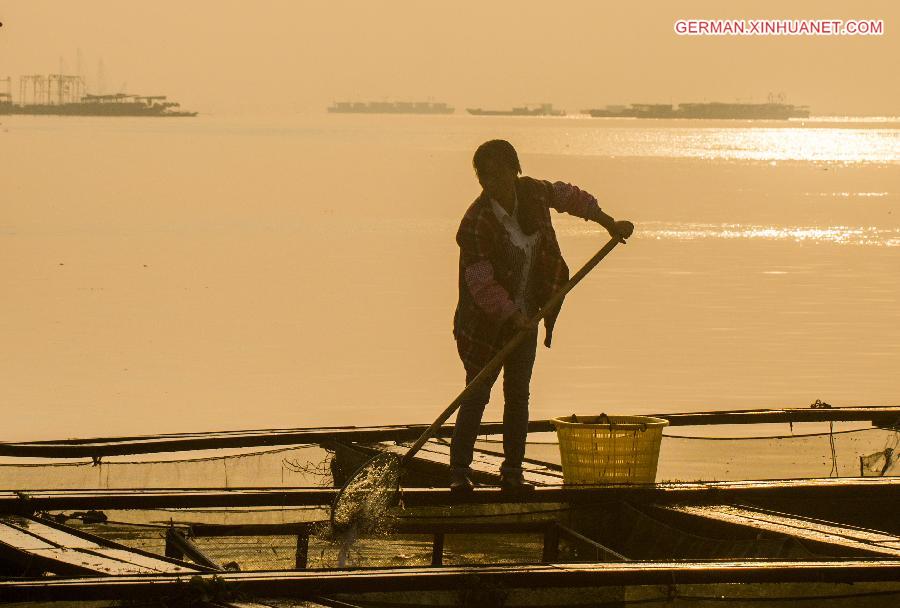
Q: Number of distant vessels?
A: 4